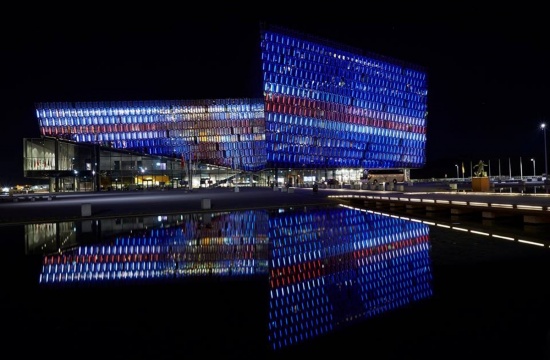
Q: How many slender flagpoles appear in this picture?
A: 6